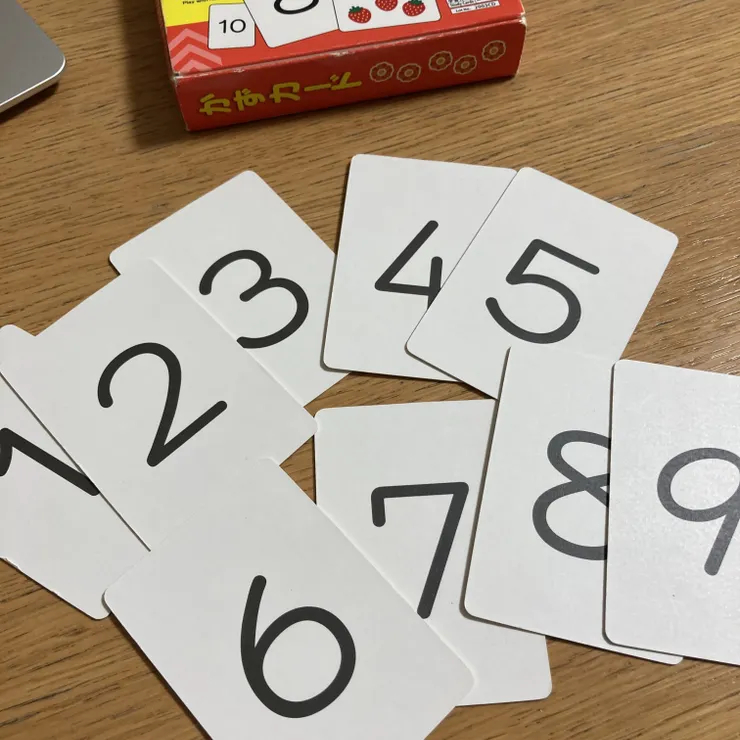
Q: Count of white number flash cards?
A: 9